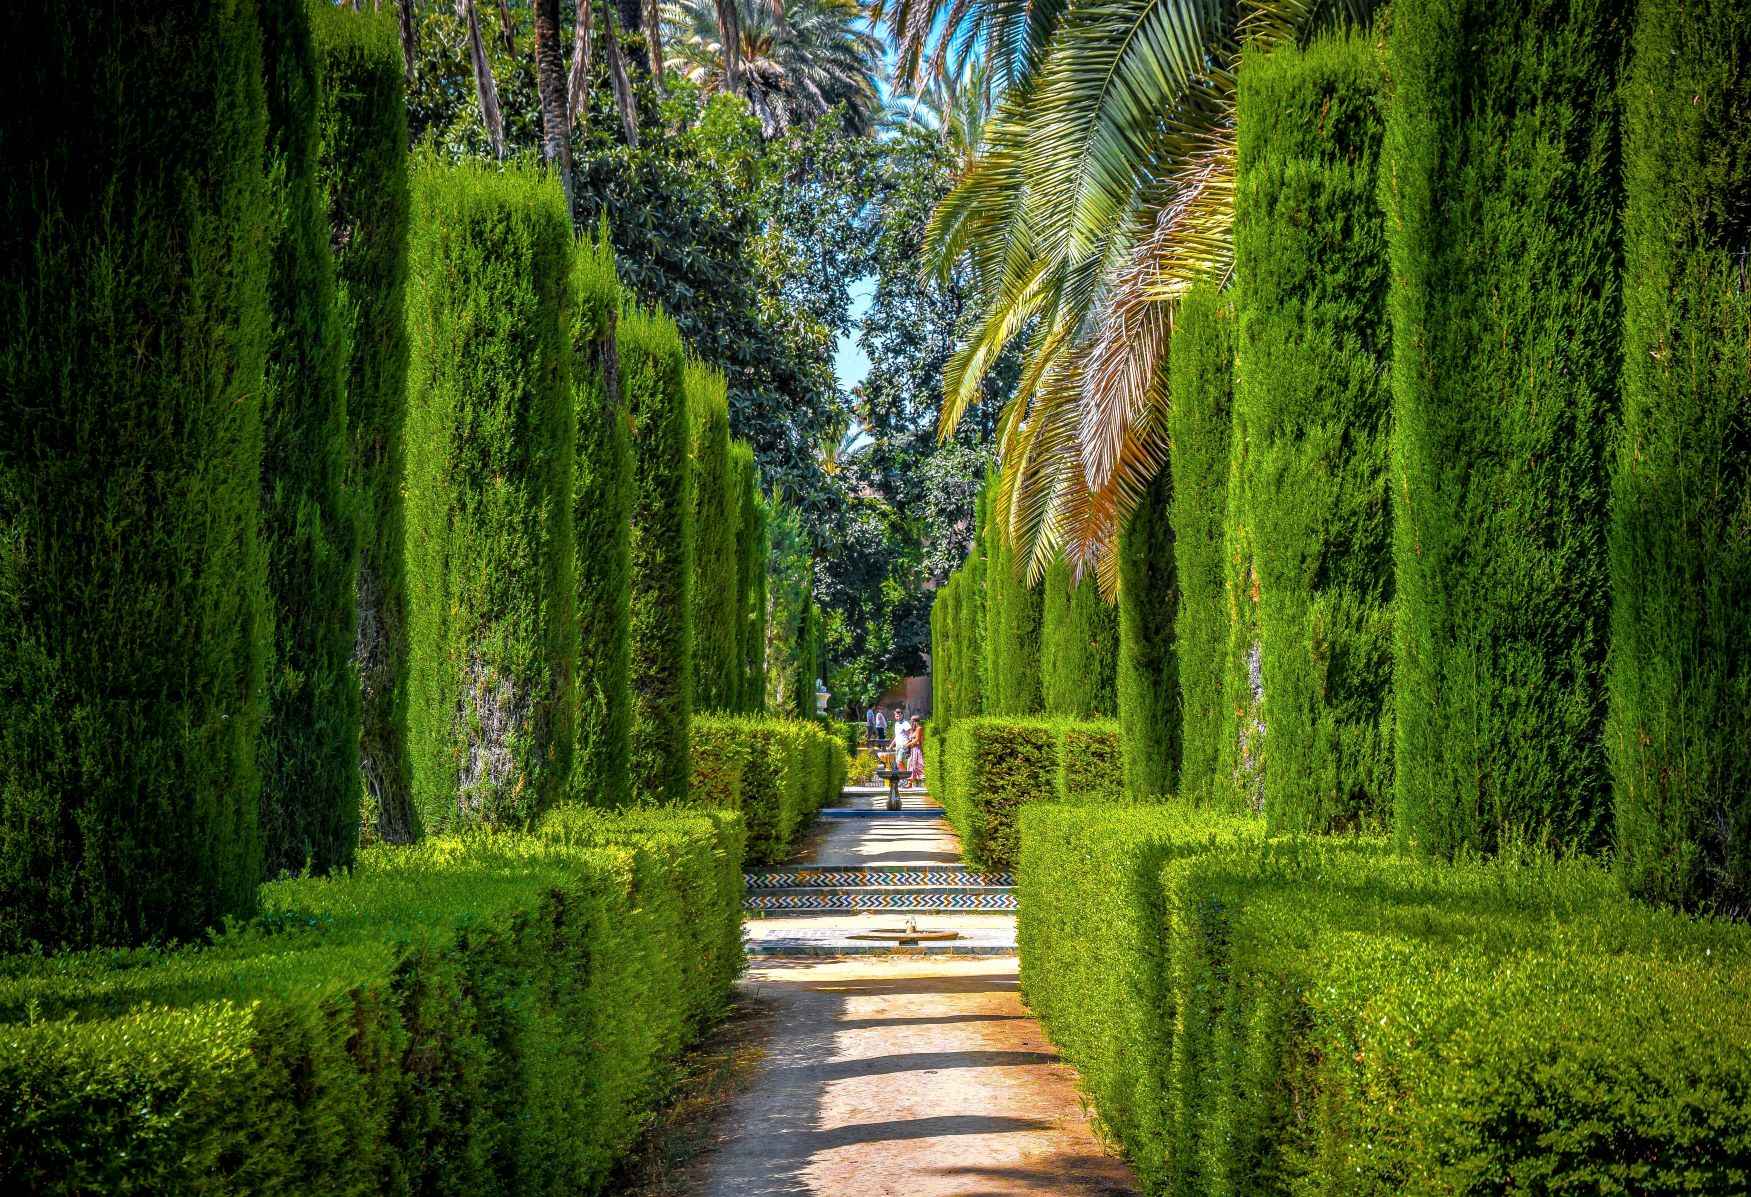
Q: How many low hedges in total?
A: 4